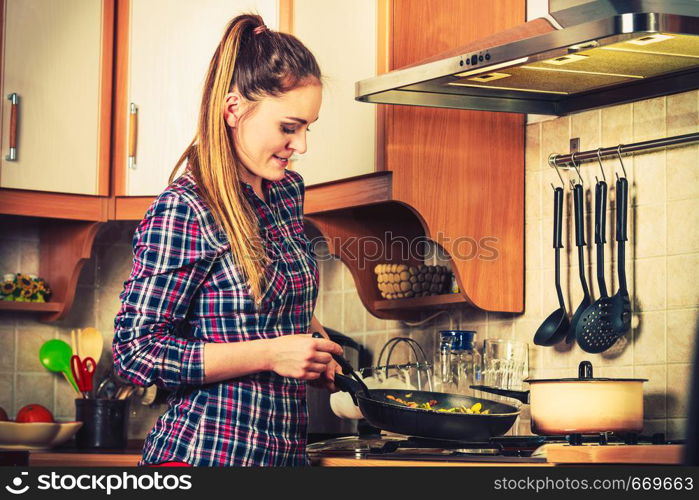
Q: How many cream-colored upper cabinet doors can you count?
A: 3